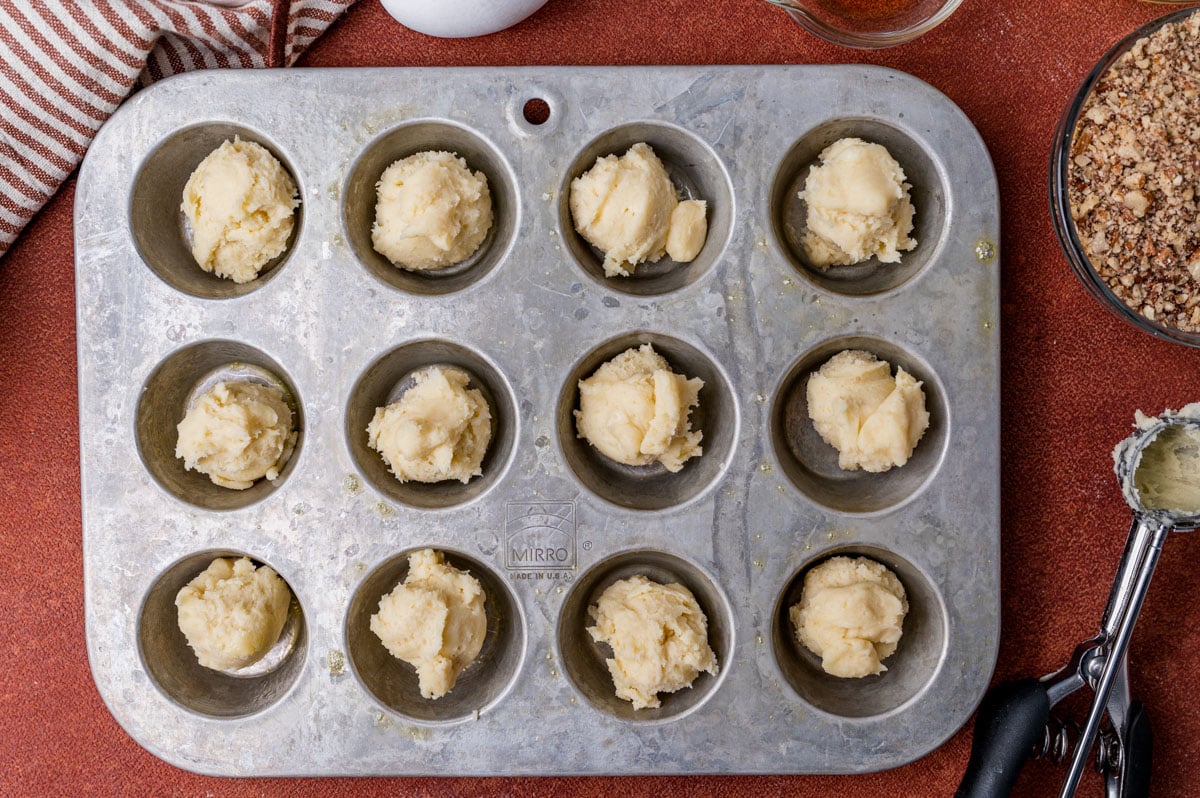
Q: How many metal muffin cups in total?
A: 12